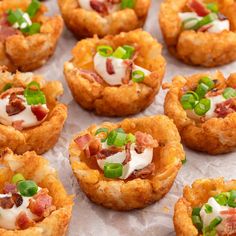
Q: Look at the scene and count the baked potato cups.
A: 9